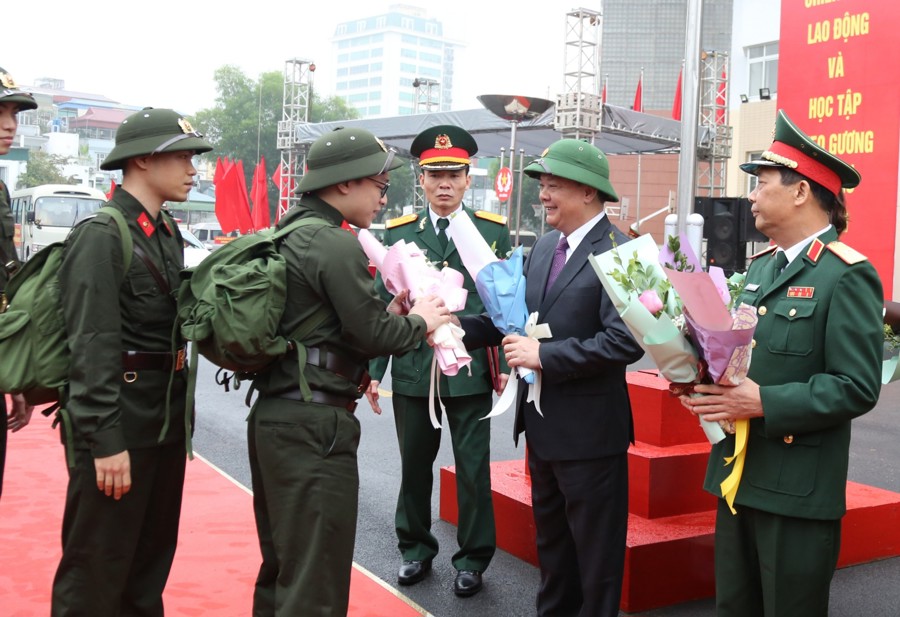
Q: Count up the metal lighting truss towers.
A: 4